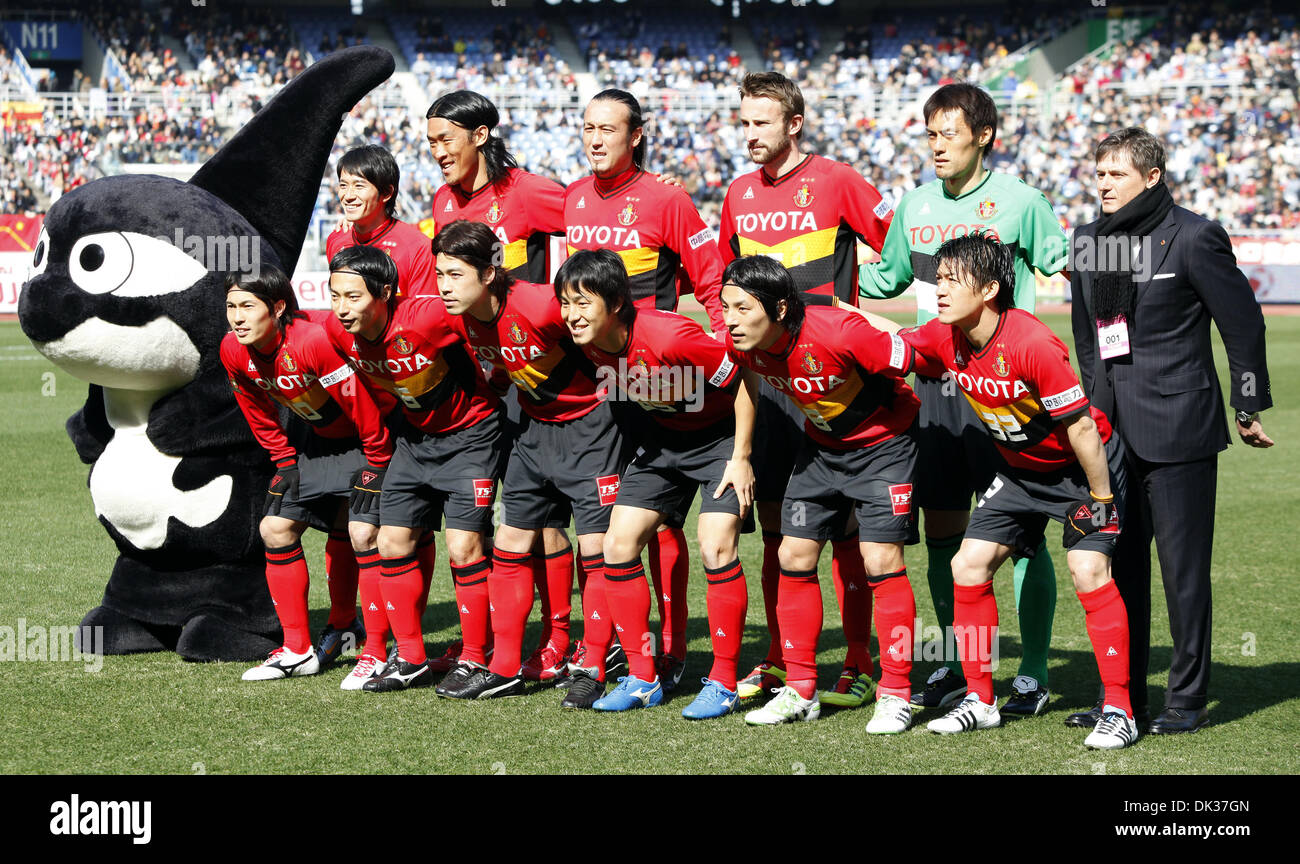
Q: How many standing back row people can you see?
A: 6